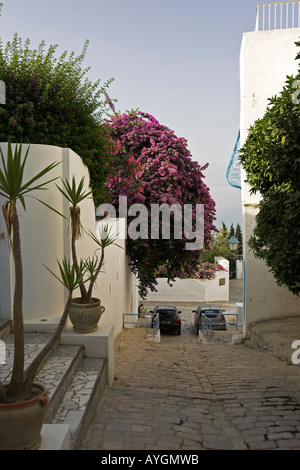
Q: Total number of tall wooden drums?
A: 0